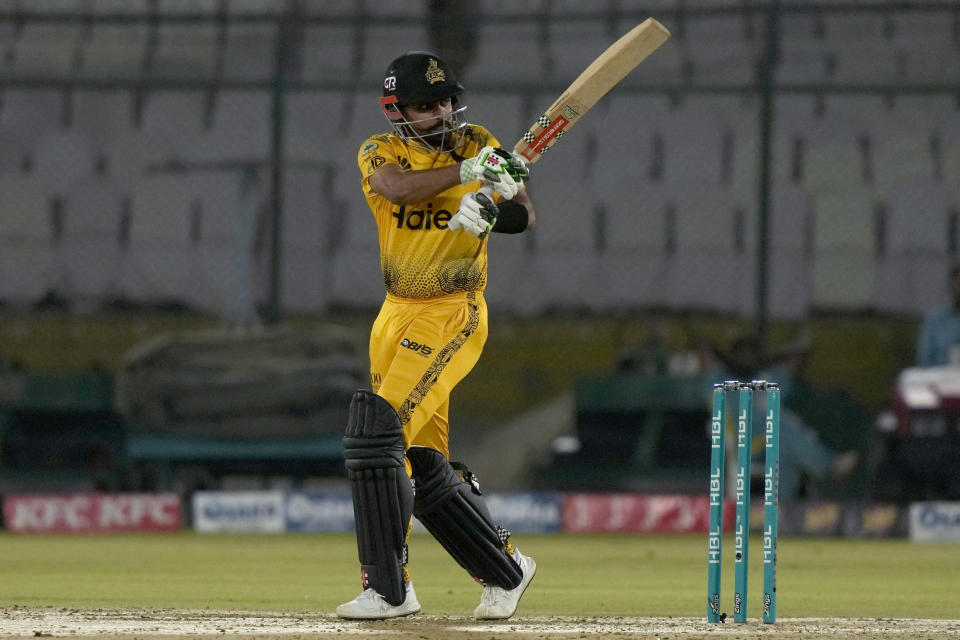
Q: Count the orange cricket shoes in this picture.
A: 0